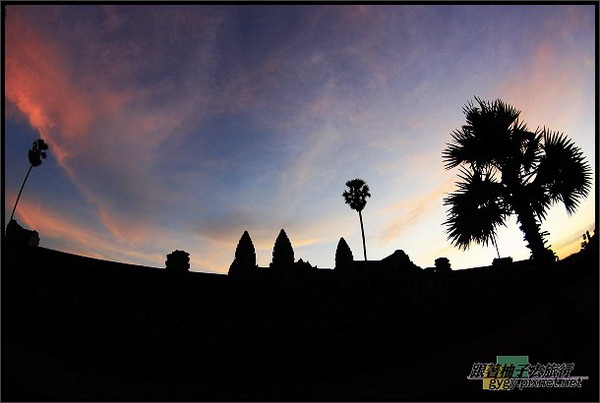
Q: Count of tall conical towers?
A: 3